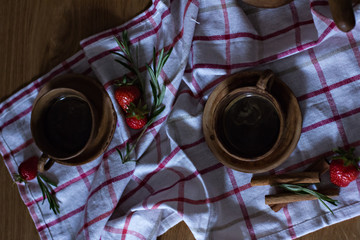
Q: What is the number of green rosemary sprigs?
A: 4